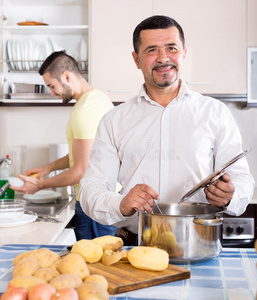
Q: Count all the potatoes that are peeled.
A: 3